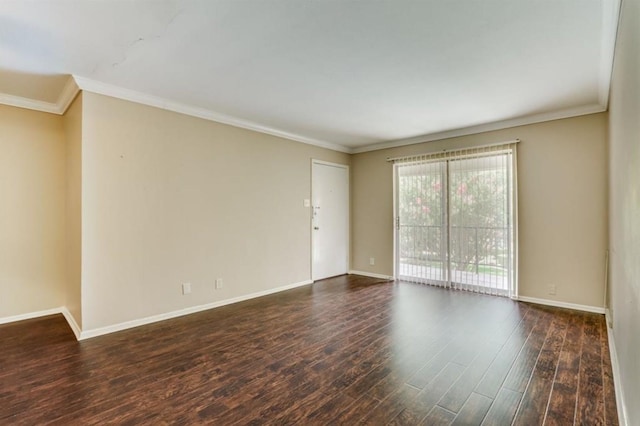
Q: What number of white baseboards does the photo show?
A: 6